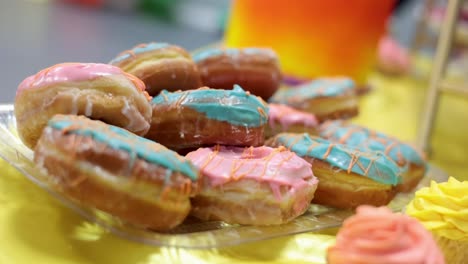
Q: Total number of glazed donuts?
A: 10